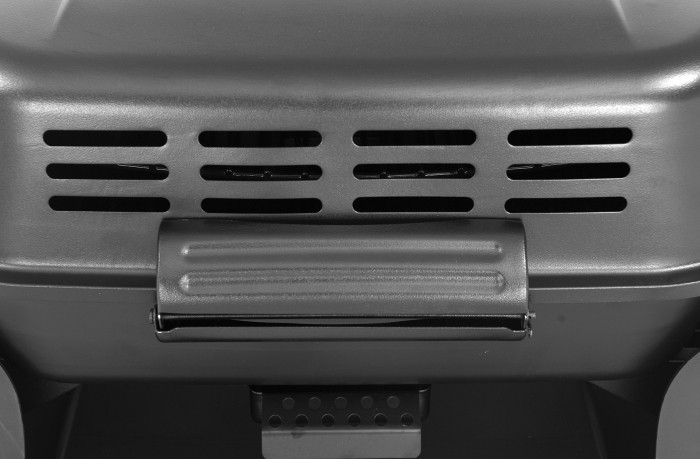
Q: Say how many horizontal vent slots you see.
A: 12